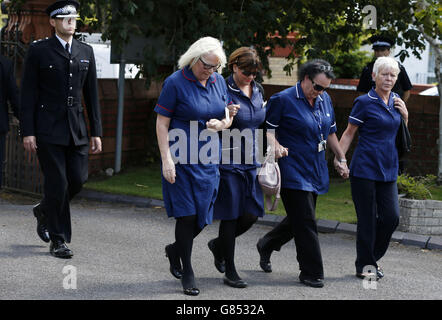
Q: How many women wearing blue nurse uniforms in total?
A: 4